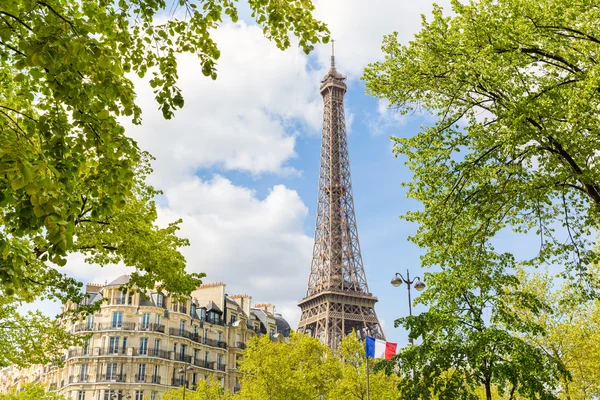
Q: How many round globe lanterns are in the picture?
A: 2